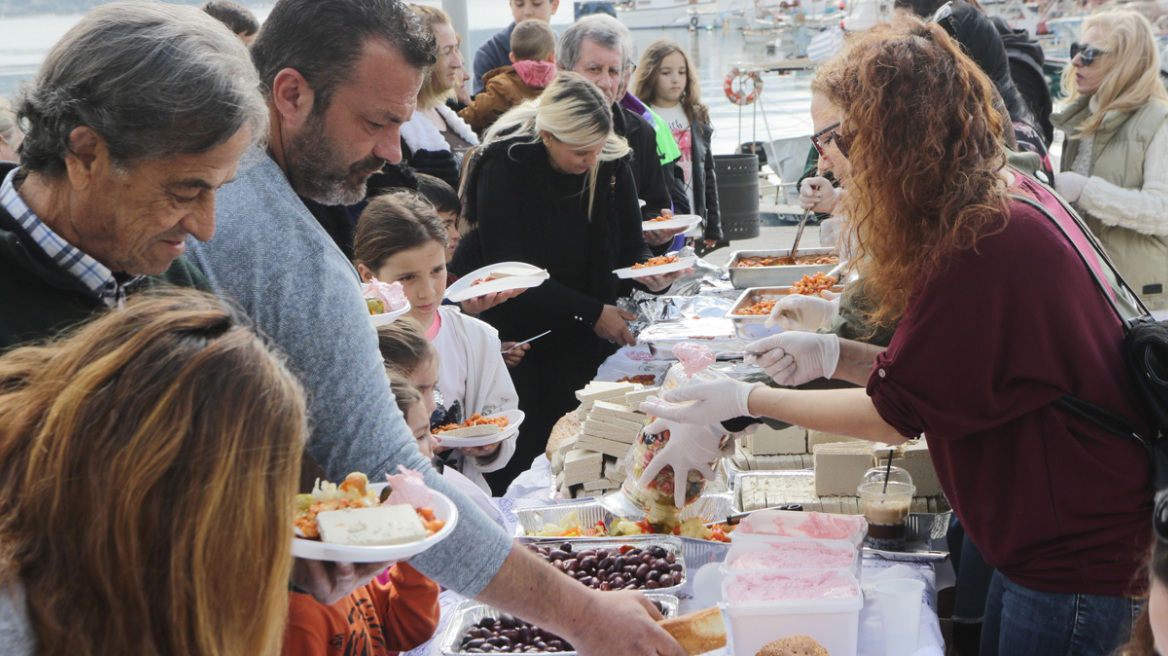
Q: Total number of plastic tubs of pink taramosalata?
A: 3